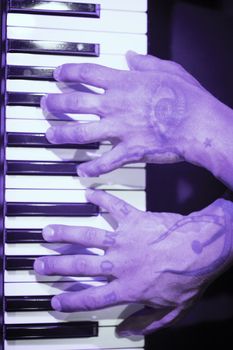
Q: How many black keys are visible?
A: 11